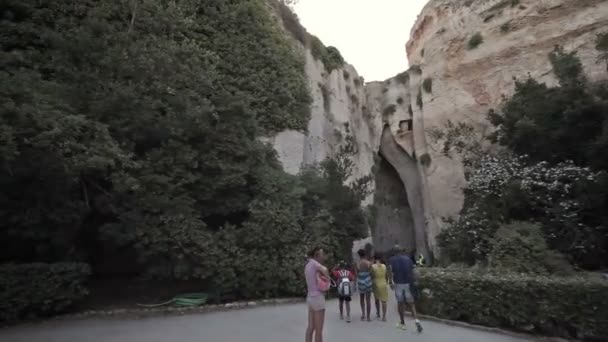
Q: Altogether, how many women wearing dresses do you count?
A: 2